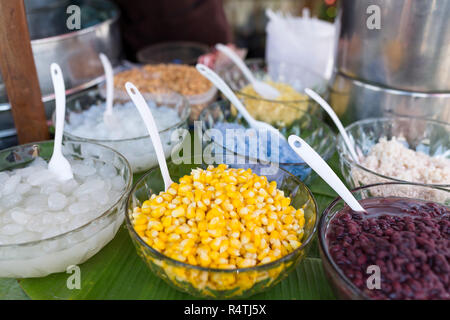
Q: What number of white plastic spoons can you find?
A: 7